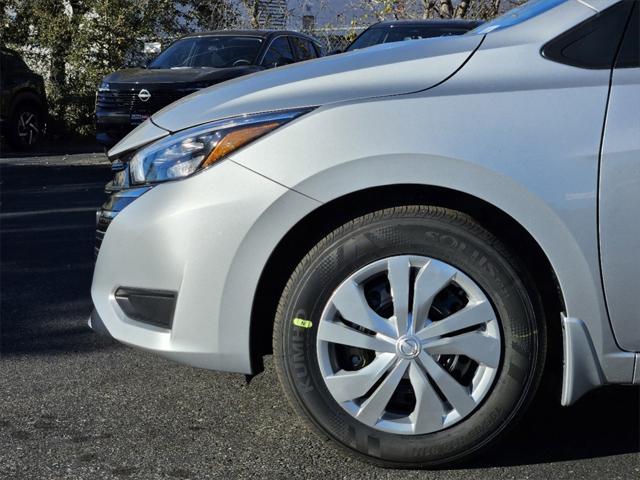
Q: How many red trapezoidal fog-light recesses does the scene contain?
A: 0